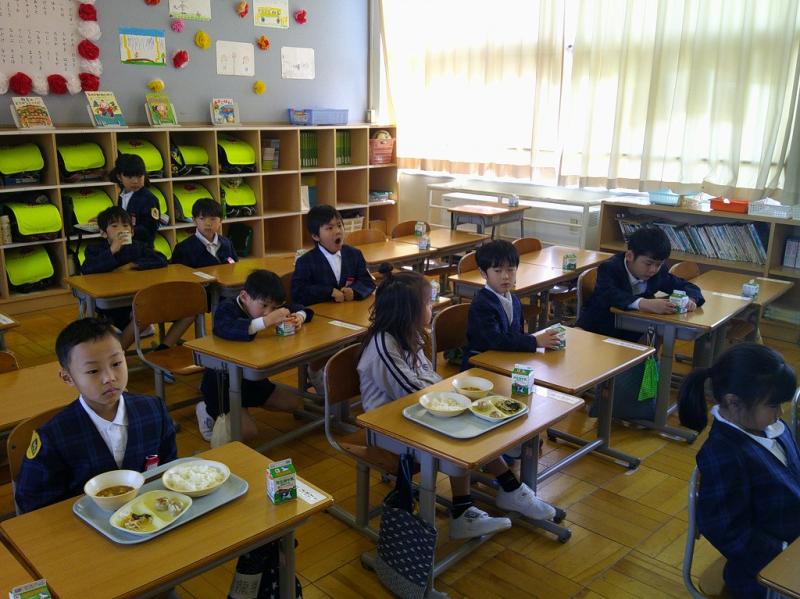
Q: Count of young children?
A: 10